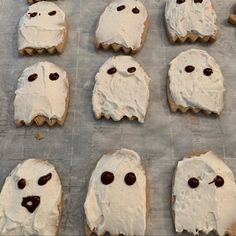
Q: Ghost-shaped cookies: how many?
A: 9